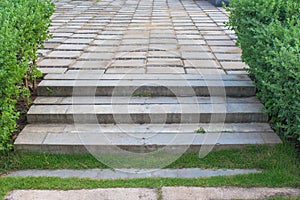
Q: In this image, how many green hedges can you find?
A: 2